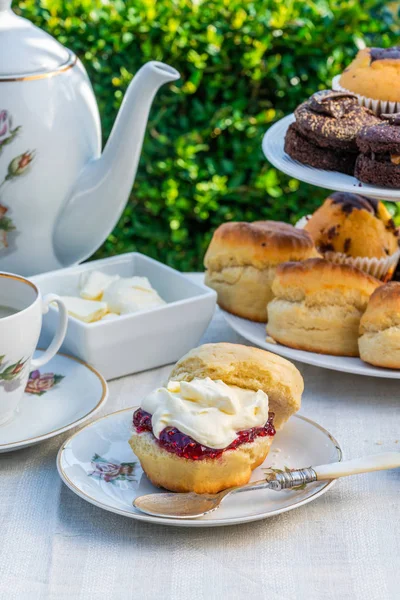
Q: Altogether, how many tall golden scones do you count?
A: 3